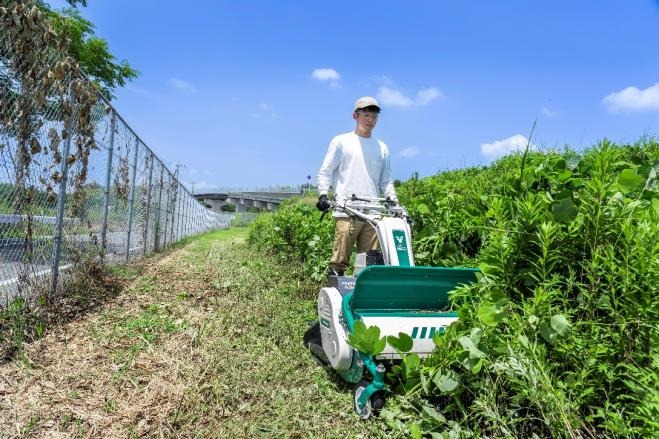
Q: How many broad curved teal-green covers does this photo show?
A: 1